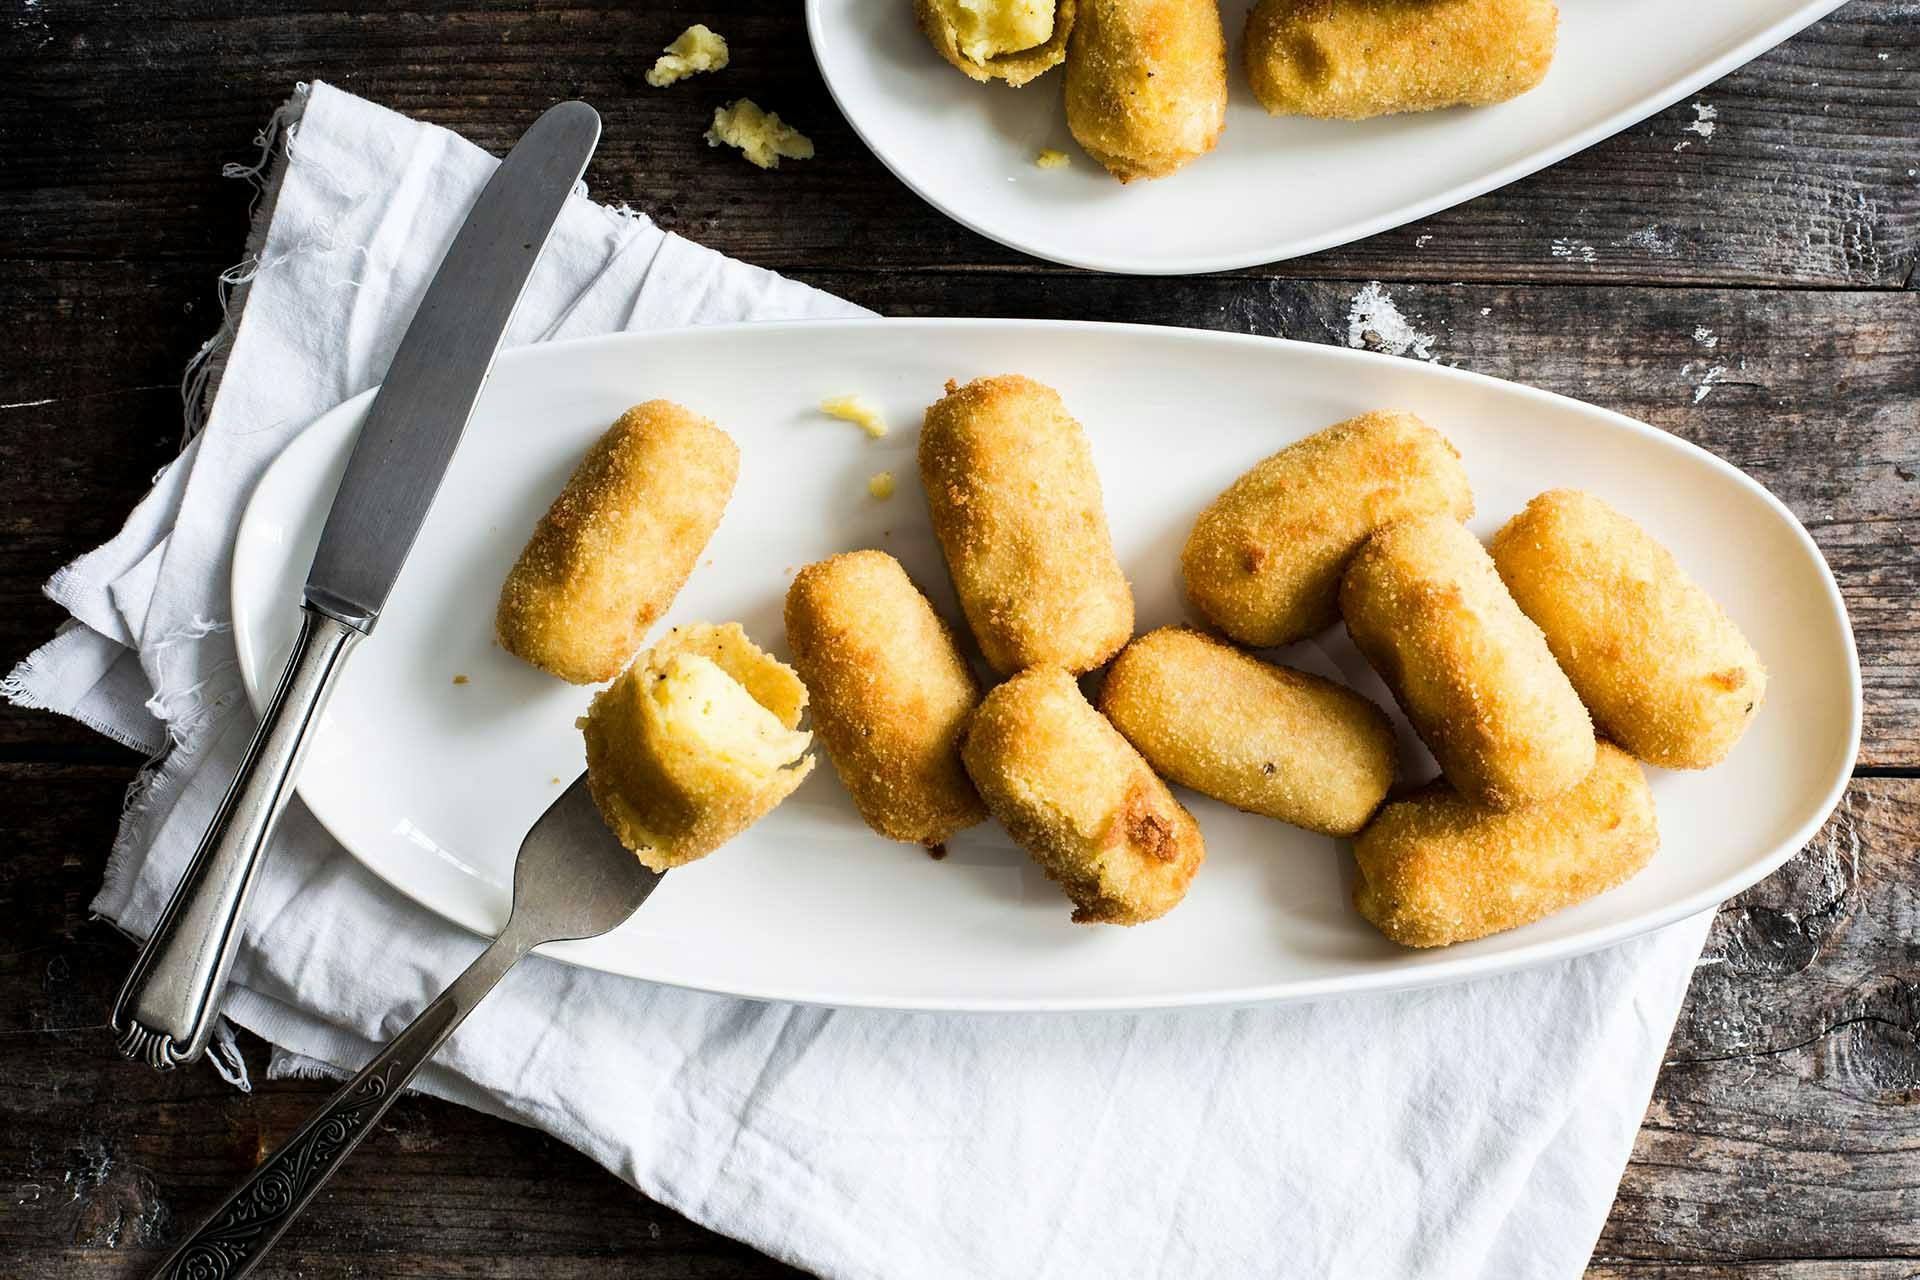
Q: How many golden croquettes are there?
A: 13